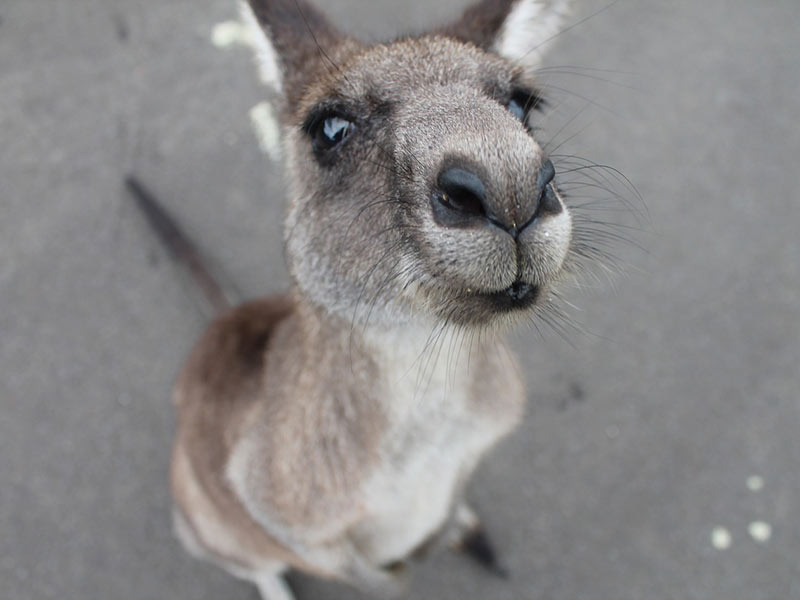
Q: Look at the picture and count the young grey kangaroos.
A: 1